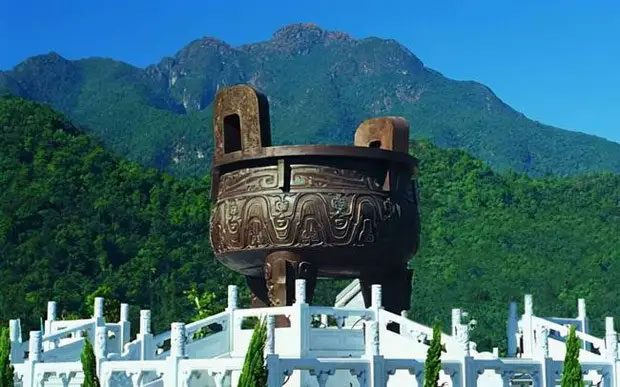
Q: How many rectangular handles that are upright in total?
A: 2